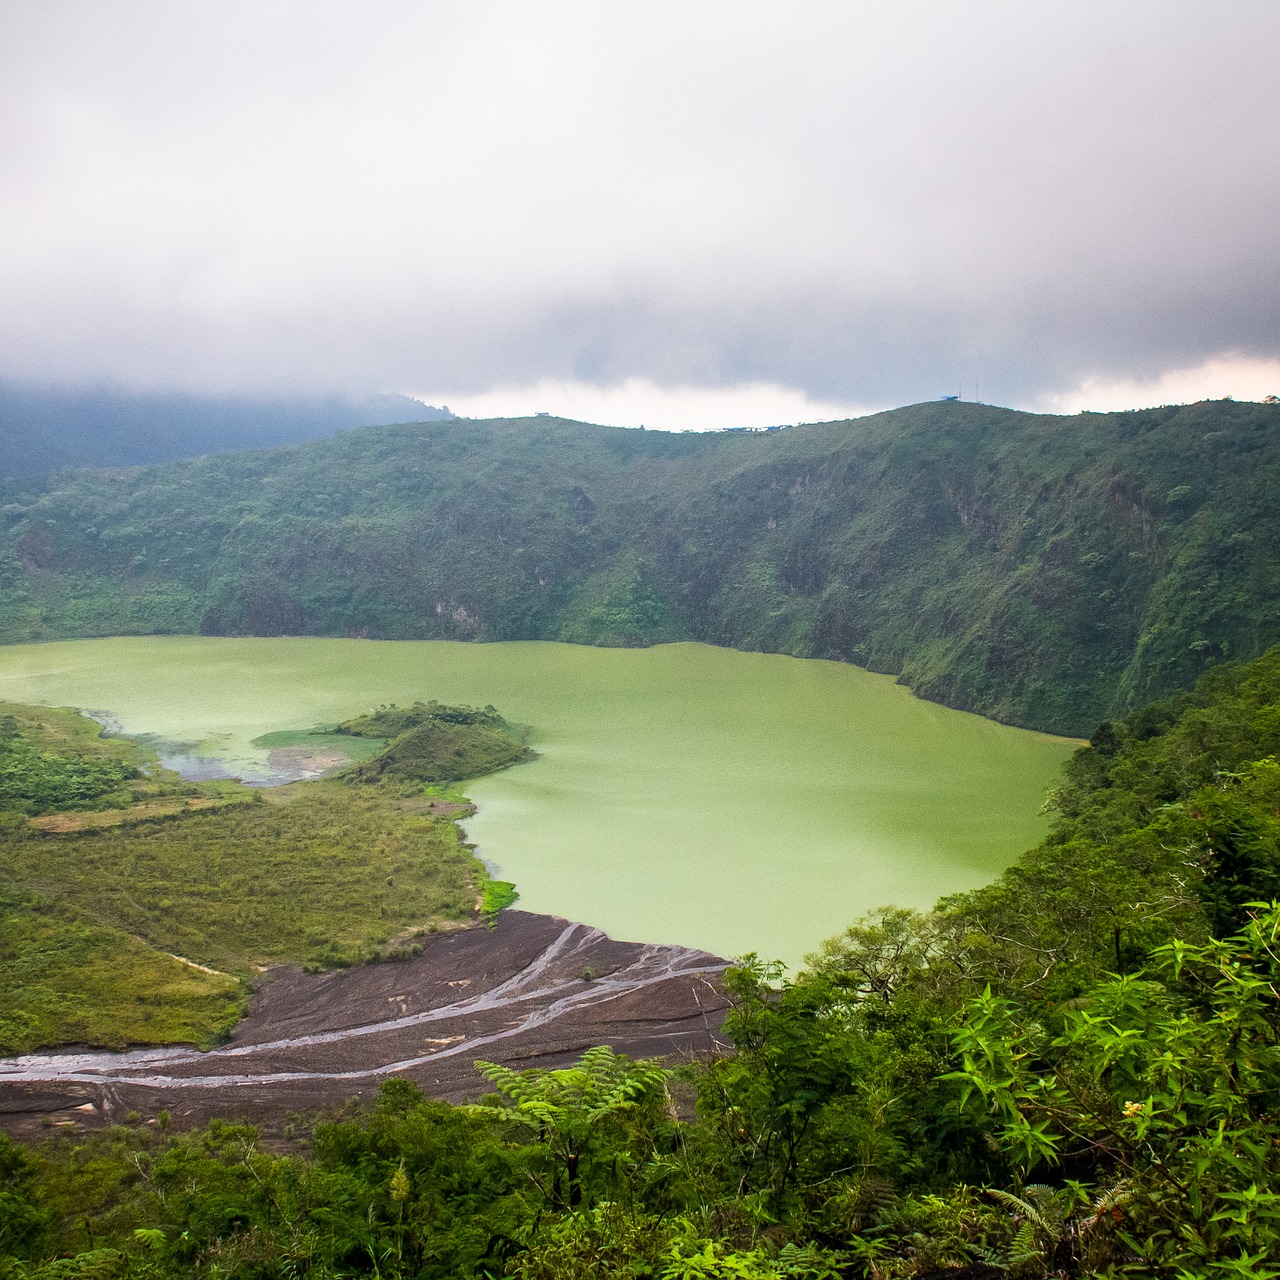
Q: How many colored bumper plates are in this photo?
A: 0